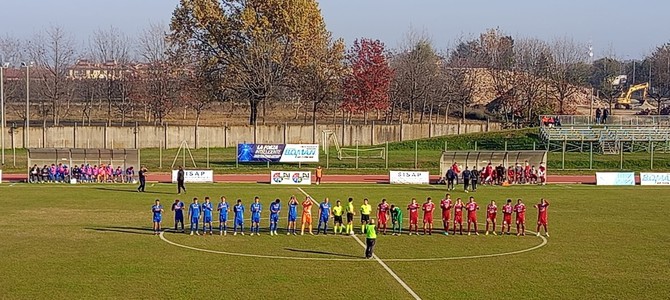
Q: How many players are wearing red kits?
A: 10